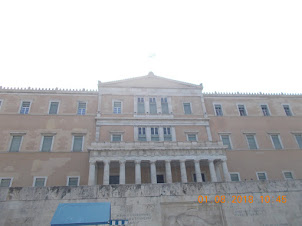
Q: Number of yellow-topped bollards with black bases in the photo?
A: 0